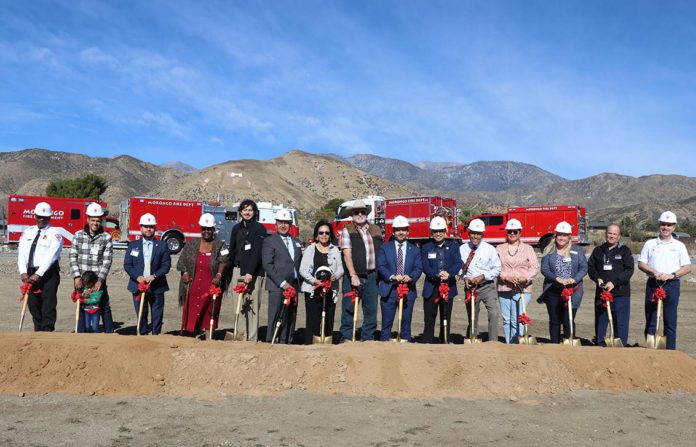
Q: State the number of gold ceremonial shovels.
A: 15